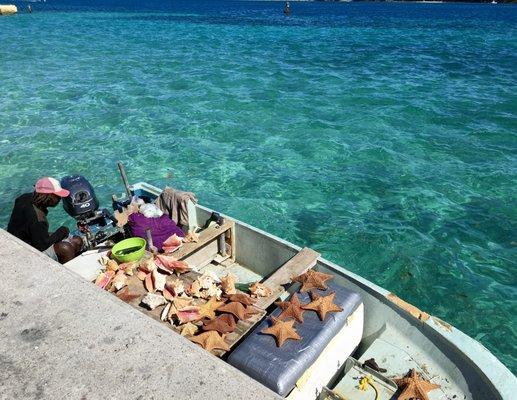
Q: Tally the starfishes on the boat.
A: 11